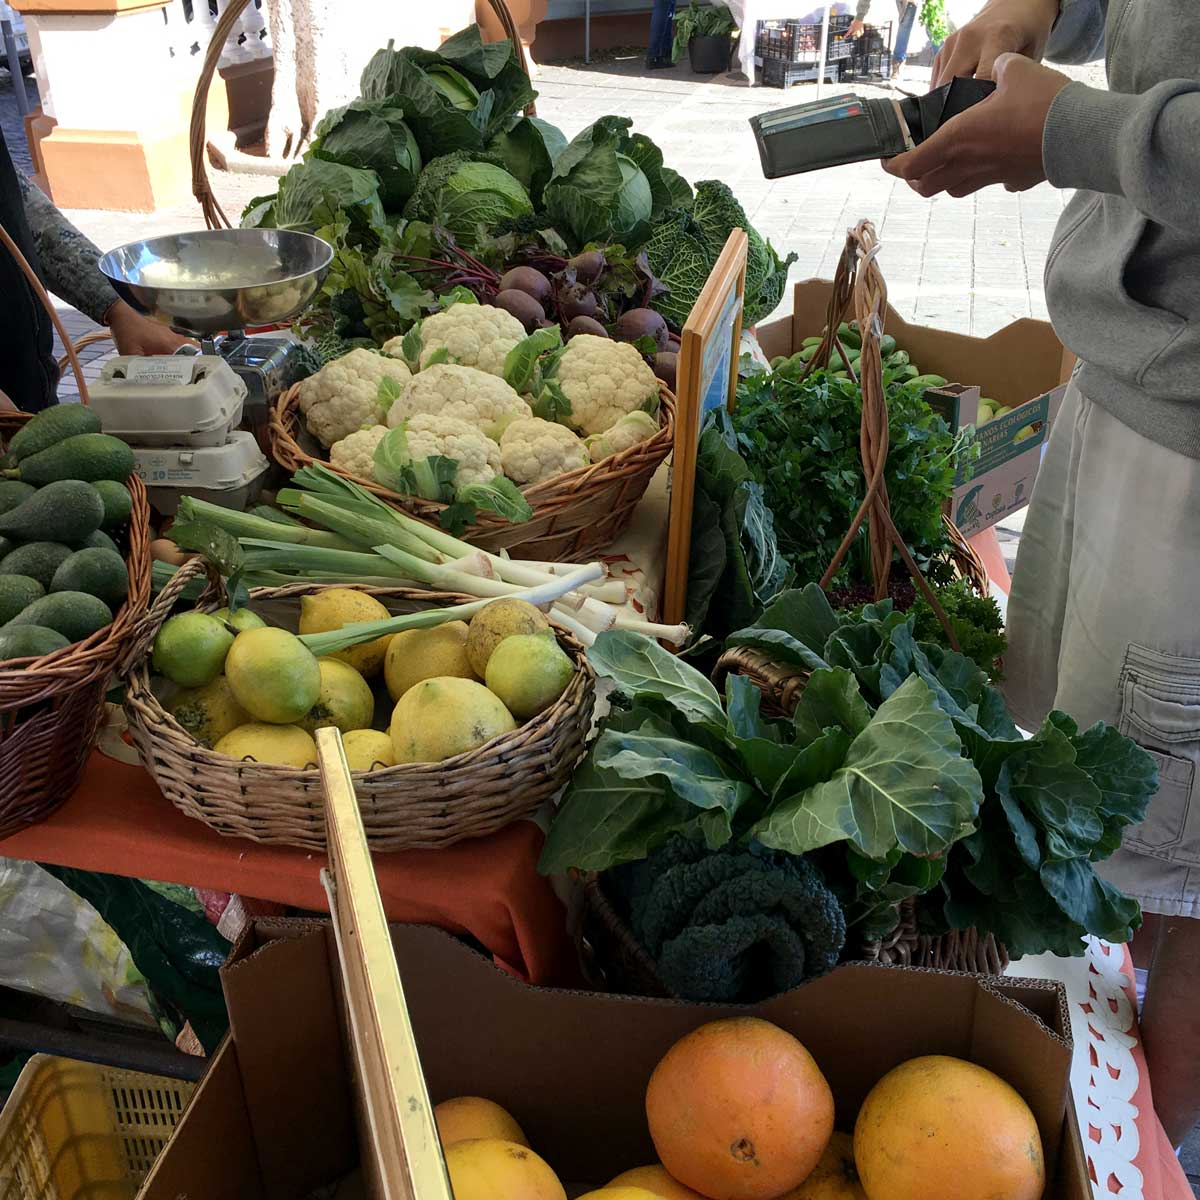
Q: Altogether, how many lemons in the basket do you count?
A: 12